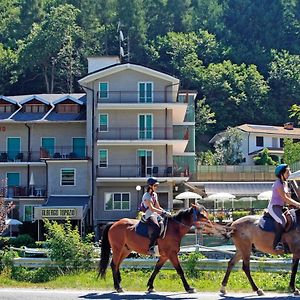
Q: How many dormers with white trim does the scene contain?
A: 3